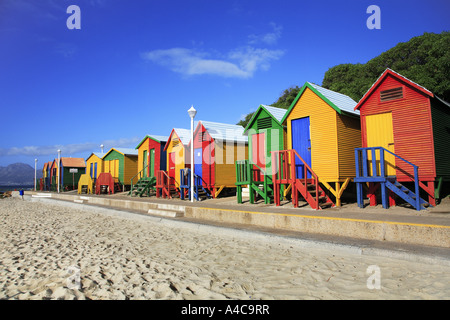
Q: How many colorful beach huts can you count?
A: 12